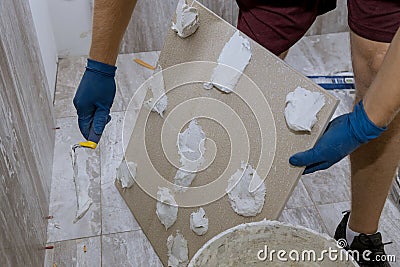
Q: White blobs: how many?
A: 10